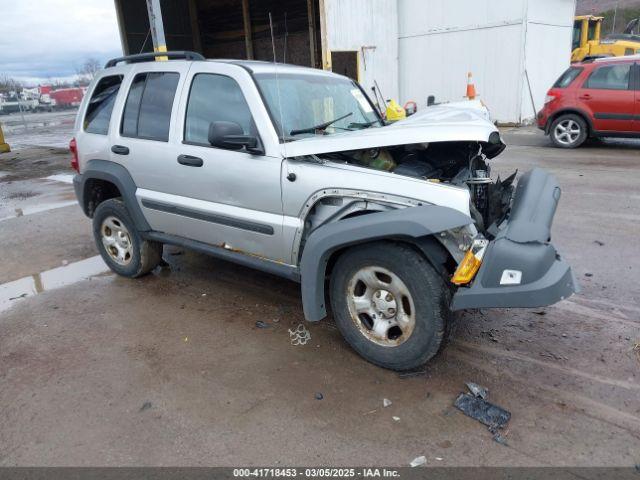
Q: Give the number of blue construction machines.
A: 0